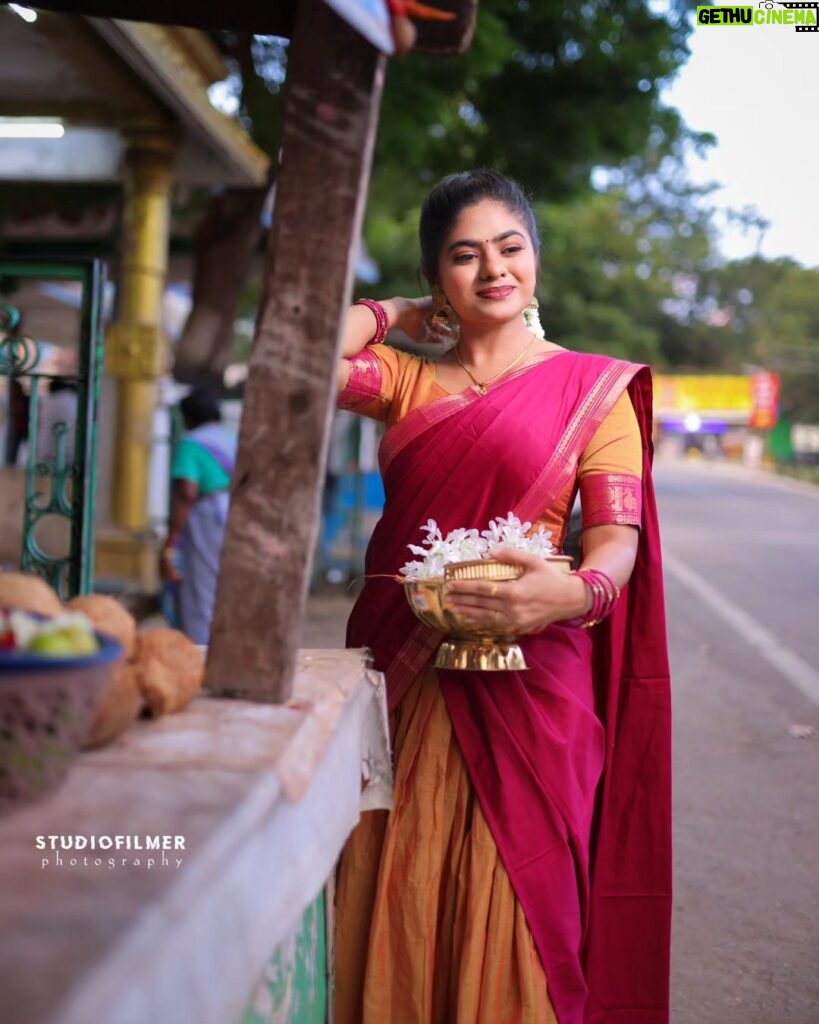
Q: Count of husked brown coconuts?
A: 4